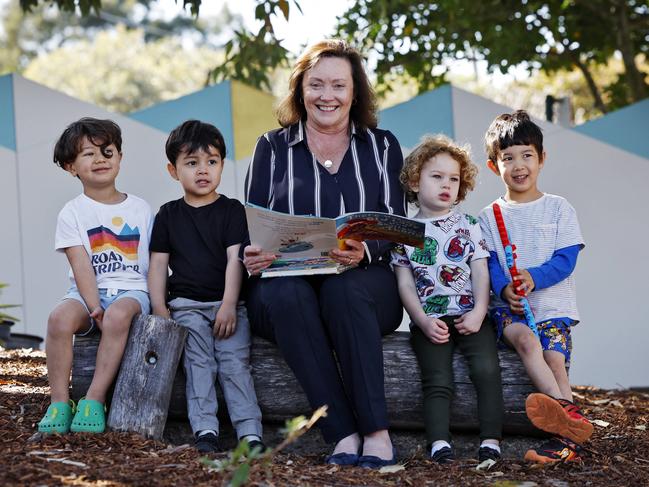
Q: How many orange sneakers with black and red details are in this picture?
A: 2